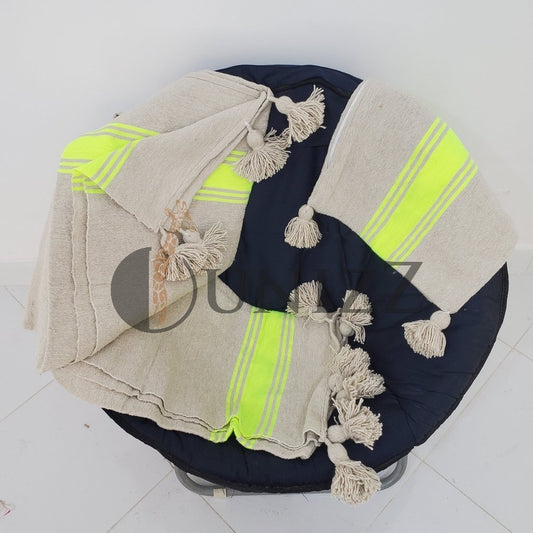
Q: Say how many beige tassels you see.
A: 12